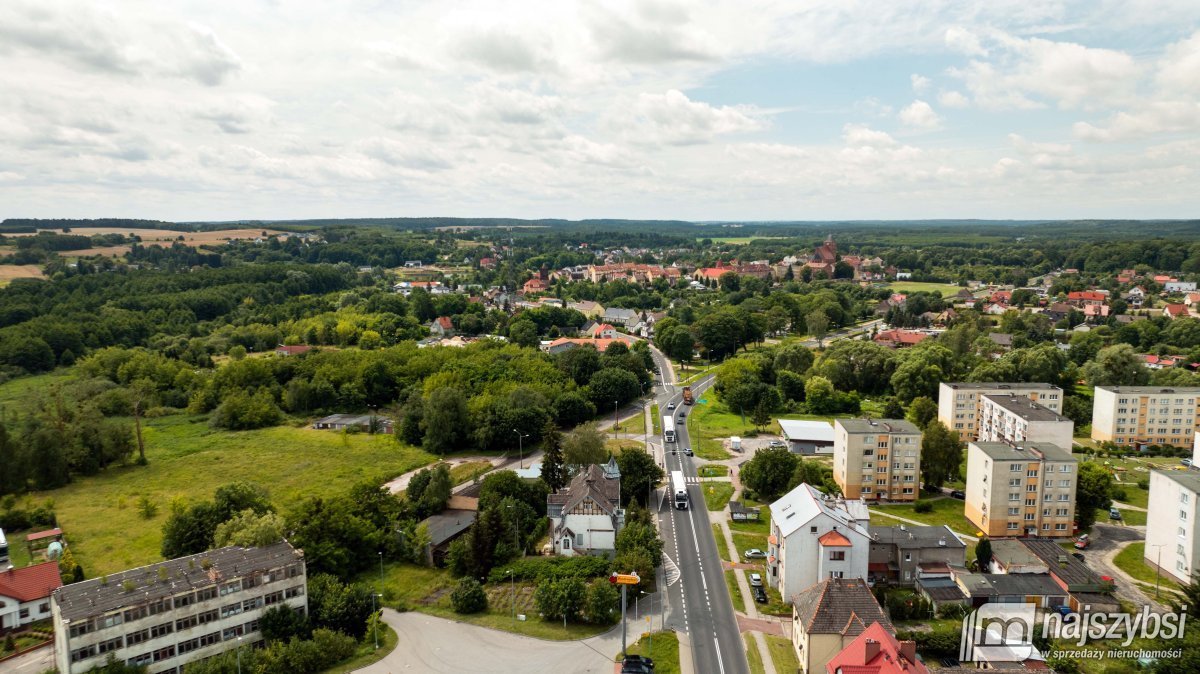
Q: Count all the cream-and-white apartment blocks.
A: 6